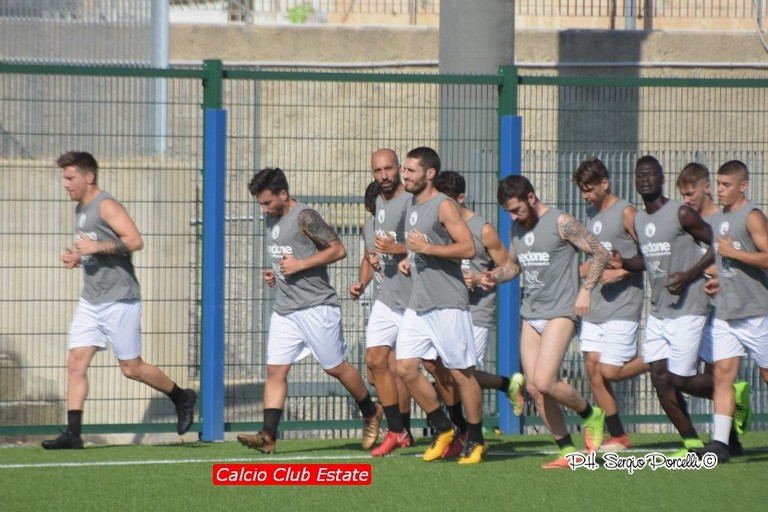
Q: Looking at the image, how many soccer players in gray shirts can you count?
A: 11